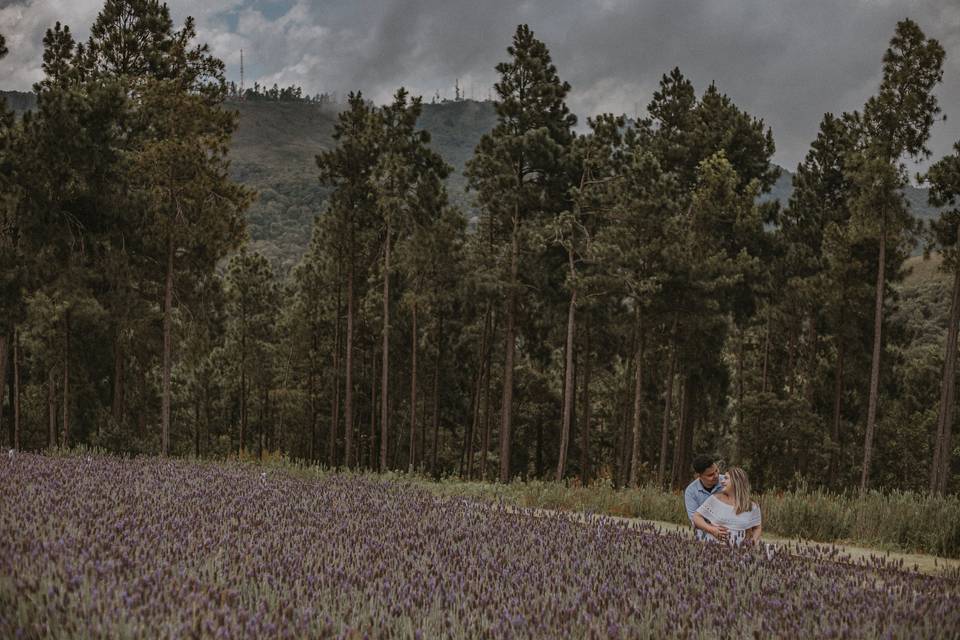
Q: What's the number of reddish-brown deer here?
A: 0